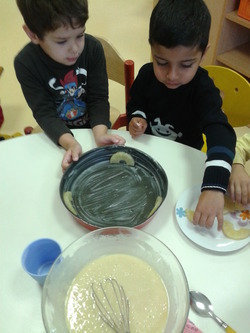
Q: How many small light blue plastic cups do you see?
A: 1